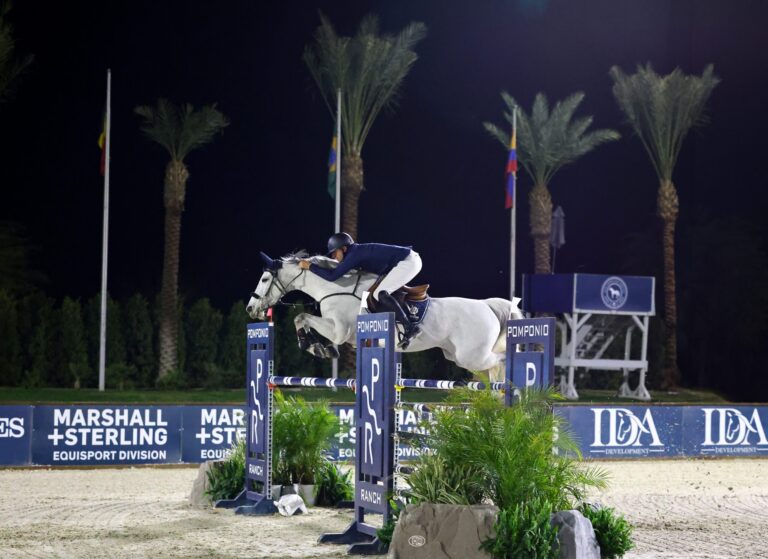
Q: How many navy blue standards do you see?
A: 3